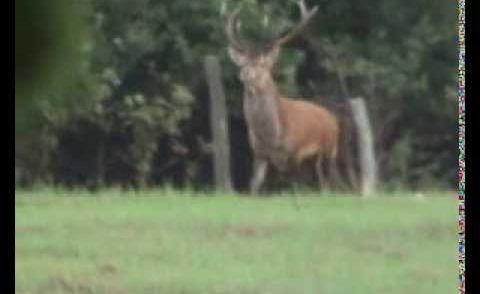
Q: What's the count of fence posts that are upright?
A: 2